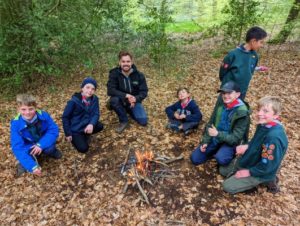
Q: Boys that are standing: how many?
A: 1